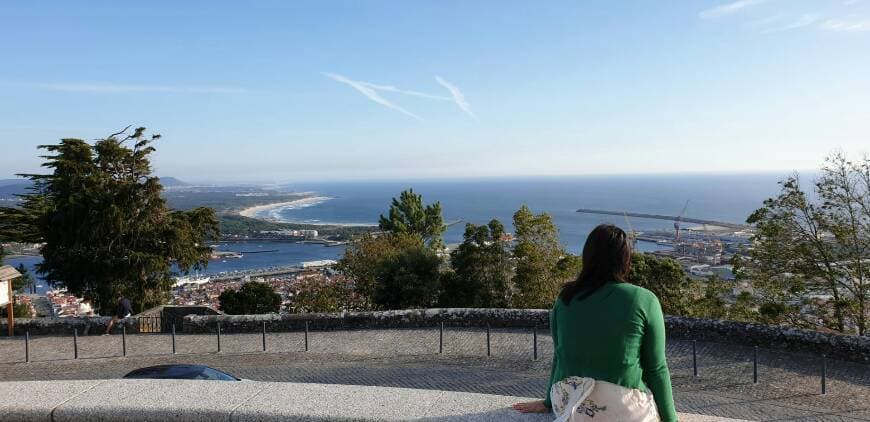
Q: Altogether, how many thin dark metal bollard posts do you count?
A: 13